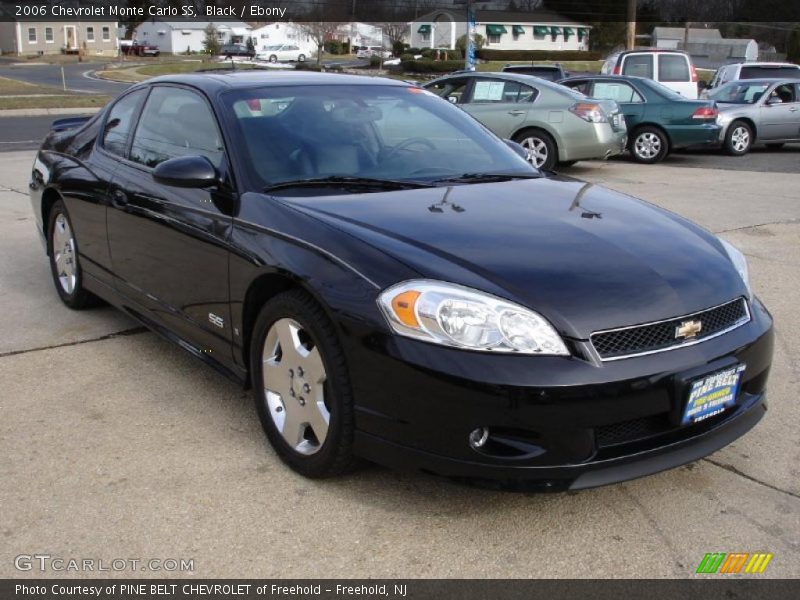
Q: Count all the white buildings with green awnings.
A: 1